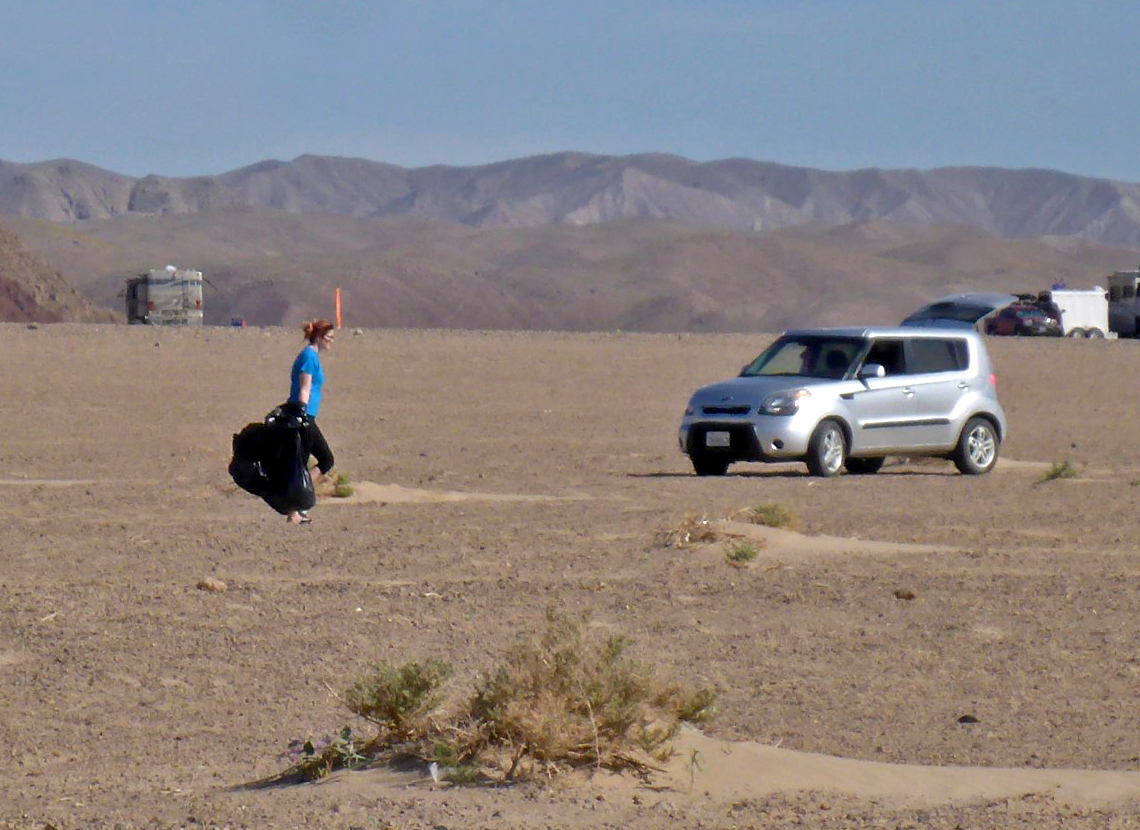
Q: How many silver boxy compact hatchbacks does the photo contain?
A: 1